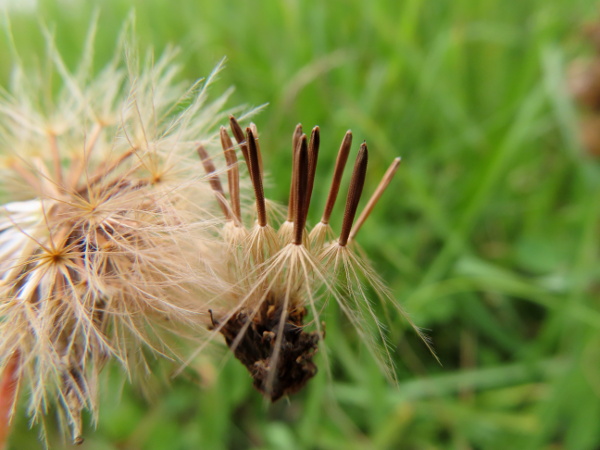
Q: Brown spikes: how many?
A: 11